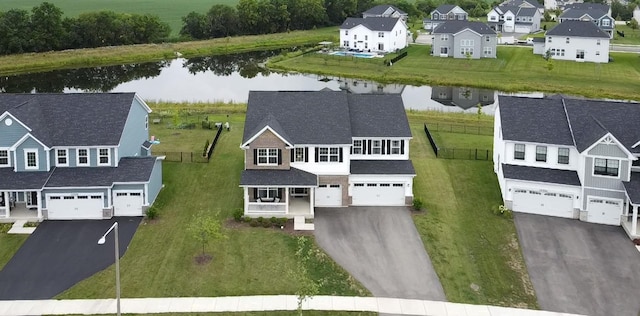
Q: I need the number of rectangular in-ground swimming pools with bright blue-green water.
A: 1